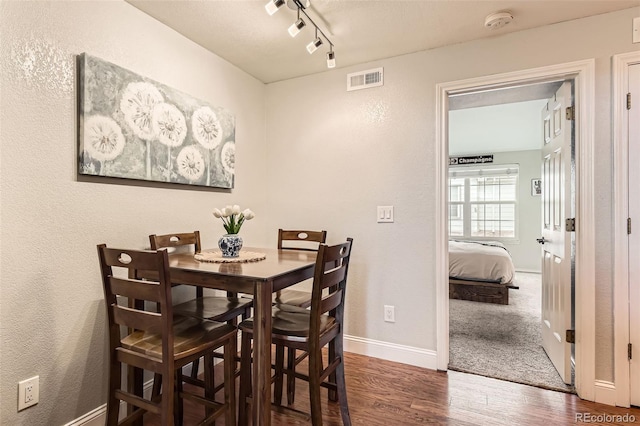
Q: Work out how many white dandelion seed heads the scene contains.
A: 6